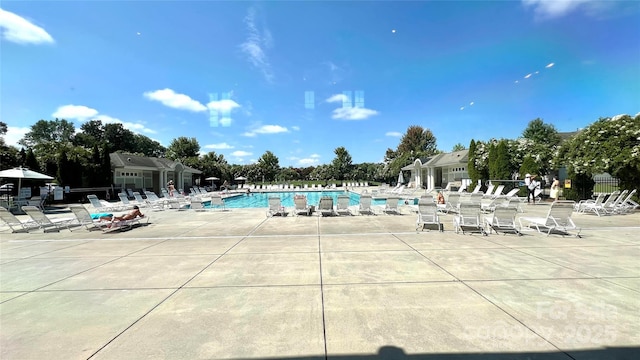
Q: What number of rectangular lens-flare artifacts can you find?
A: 5